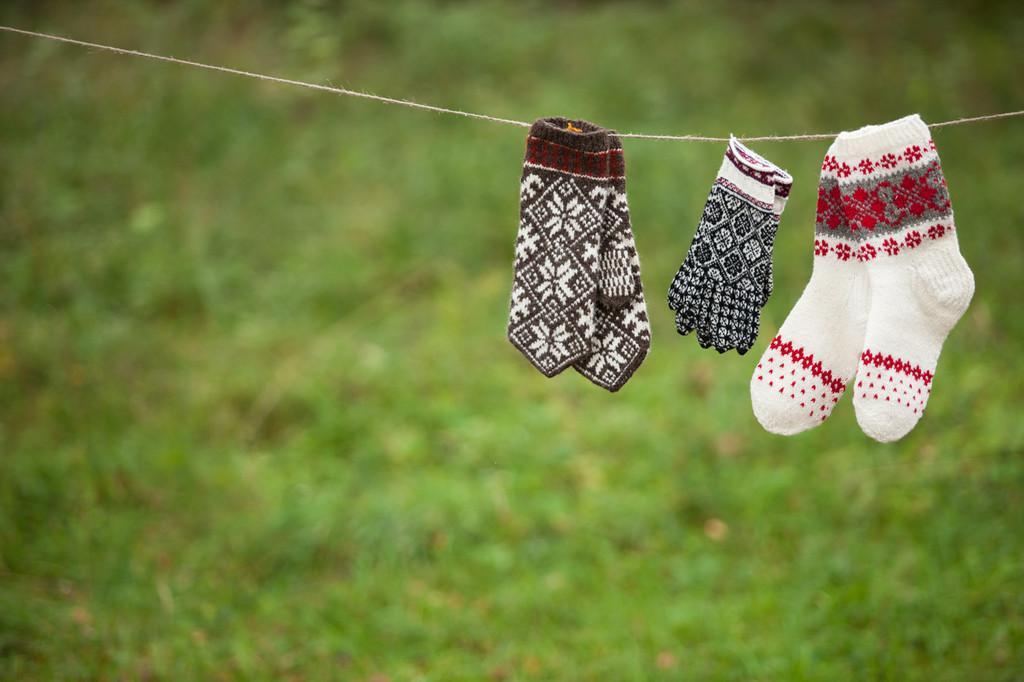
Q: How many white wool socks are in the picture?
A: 2